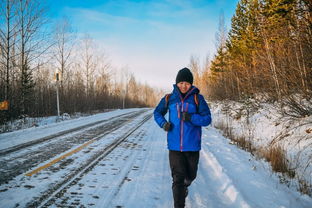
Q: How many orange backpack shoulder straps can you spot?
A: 2